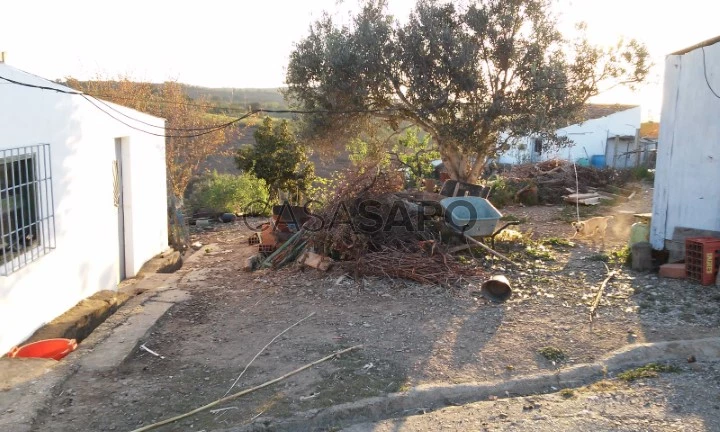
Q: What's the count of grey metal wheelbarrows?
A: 1